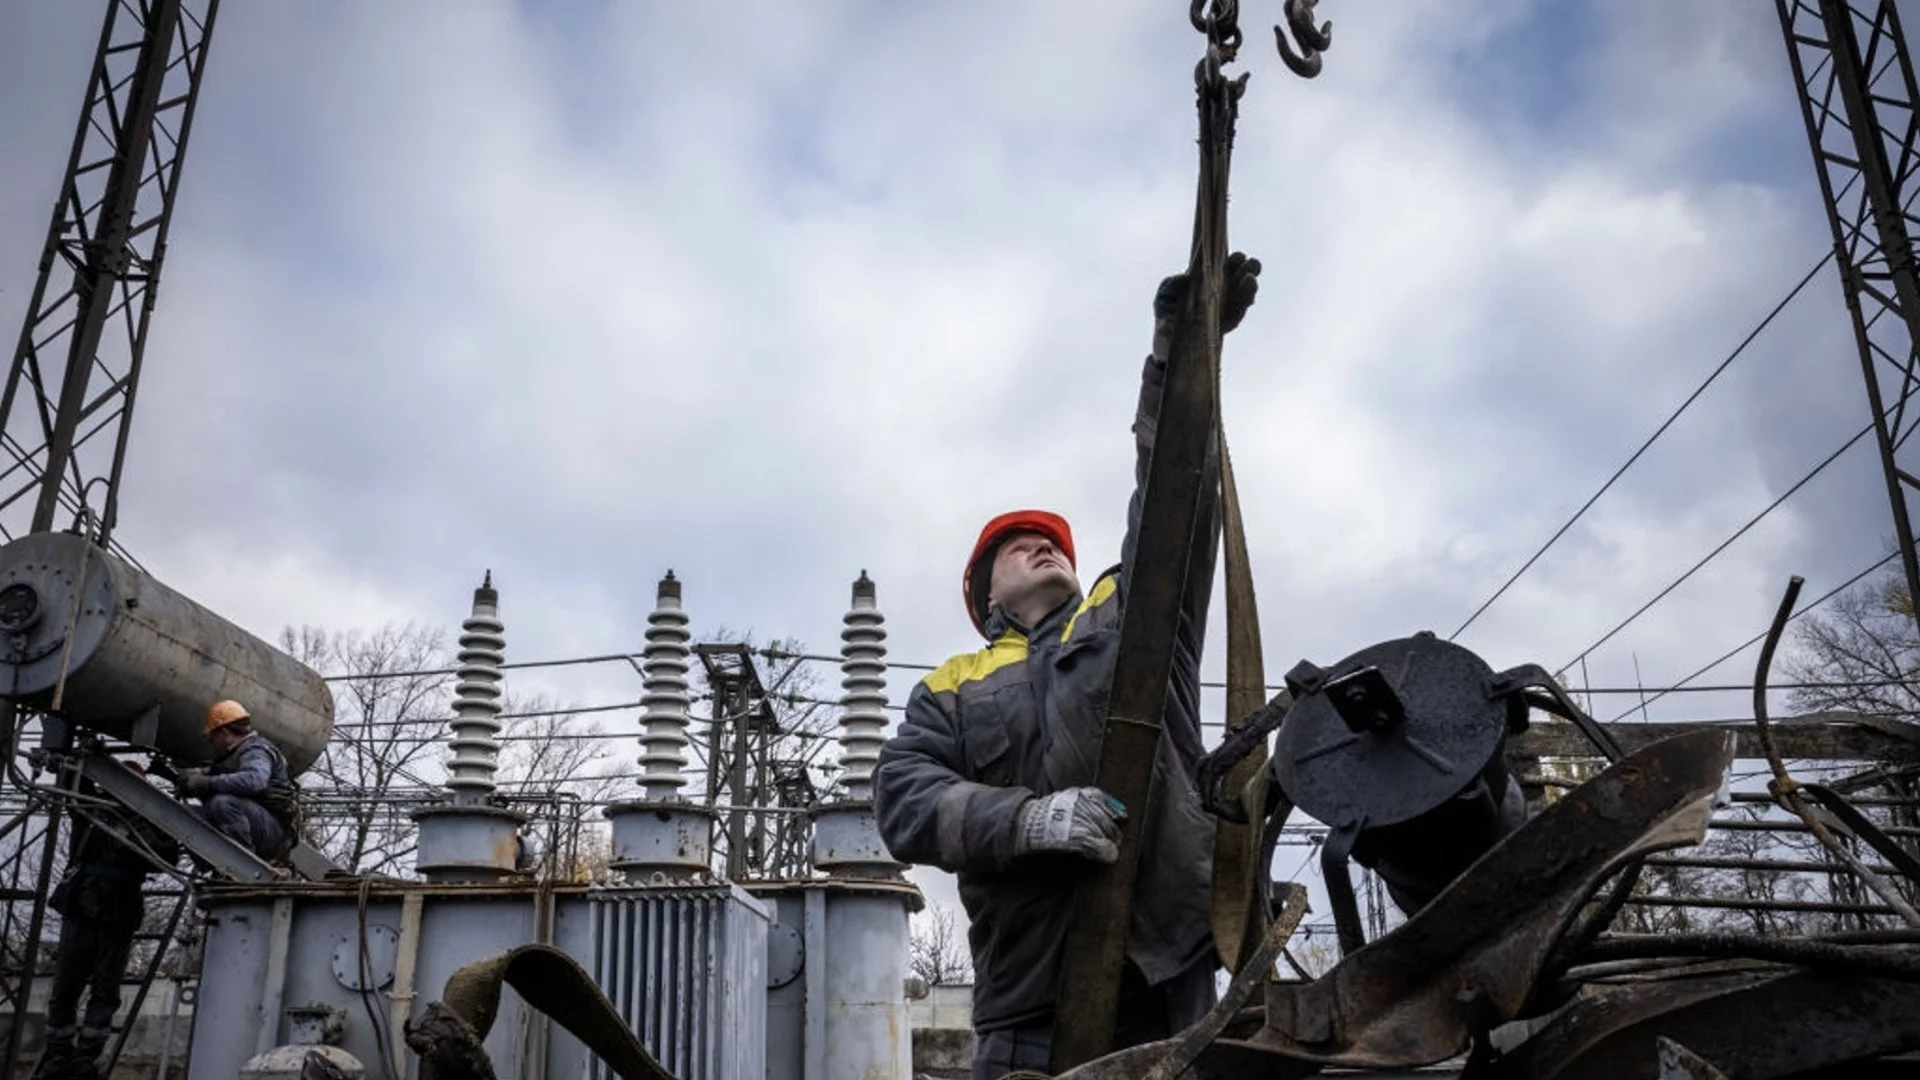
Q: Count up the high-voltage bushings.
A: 3